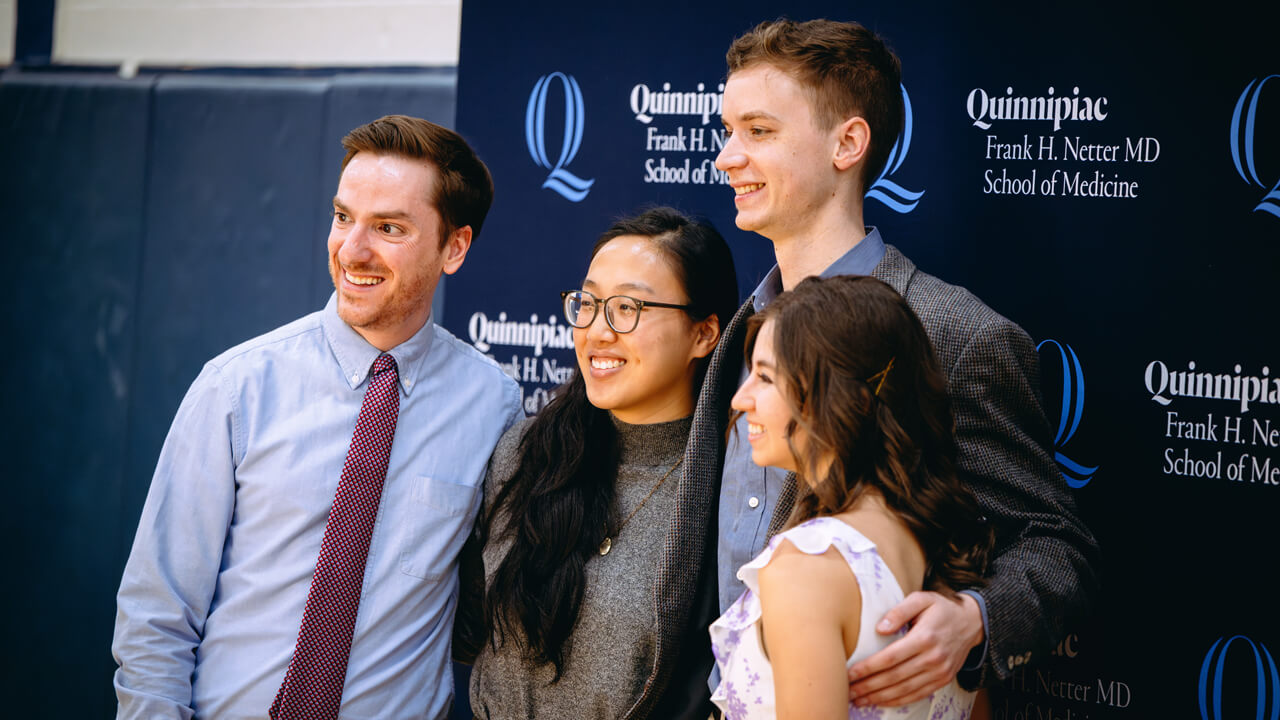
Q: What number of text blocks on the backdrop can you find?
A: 5